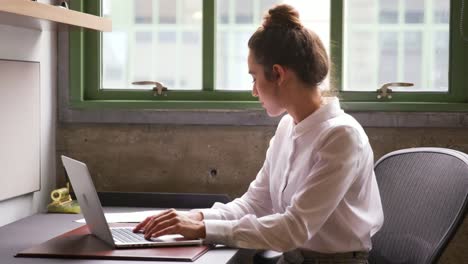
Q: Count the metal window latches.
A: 2